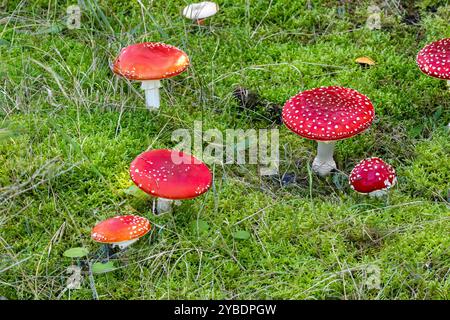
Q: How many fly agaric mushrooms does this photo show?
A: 6